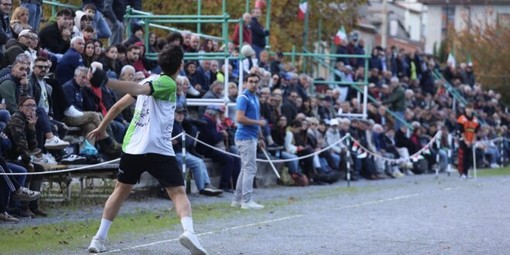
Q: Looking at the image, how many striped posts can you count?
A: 5